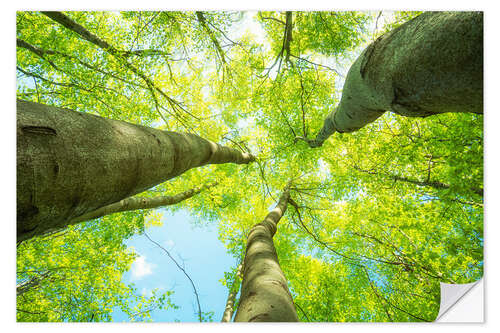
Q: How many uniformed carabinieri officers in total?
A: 0